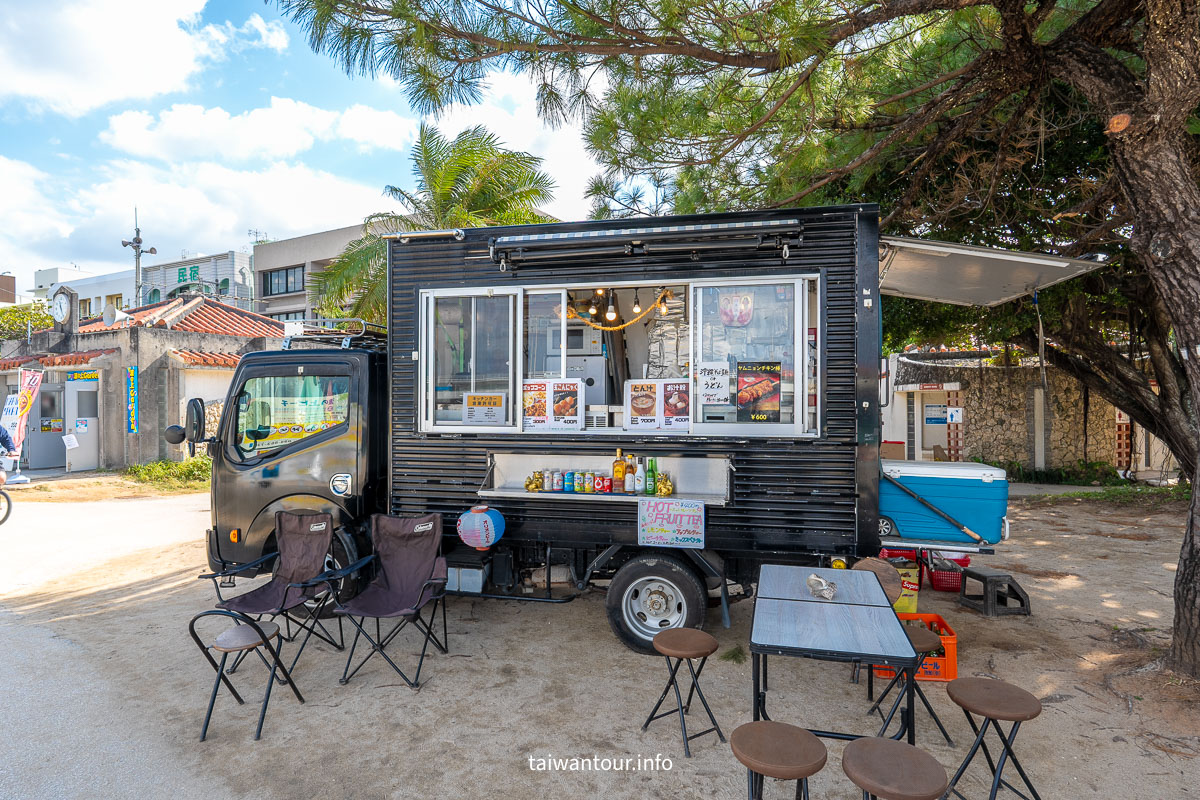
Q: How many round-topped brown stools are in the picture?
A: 5